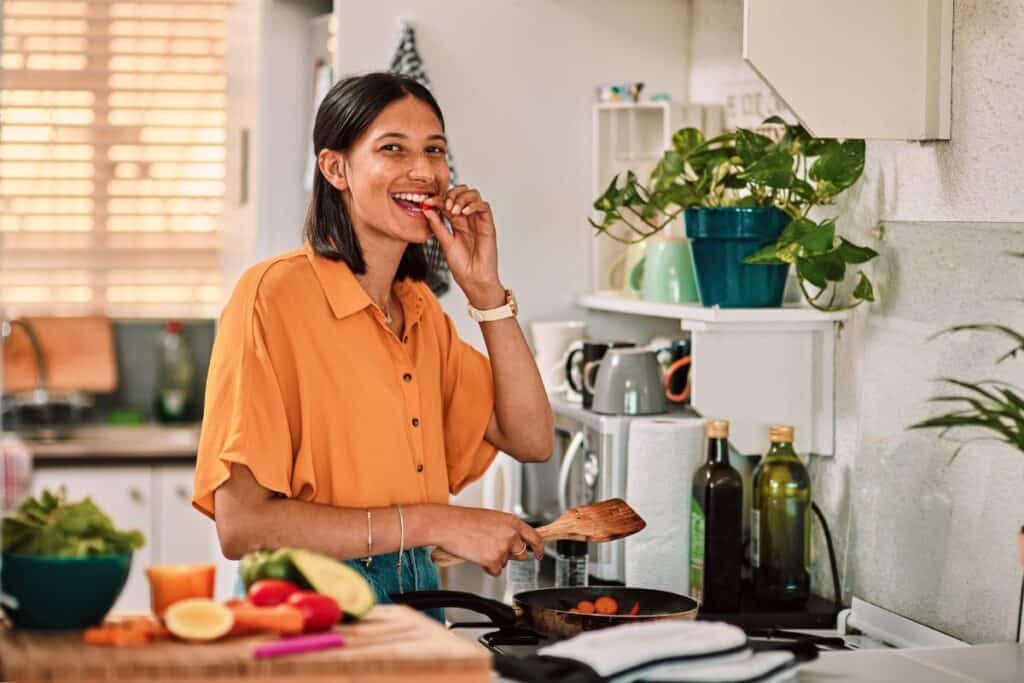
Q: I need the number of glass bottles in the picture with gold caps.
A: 2